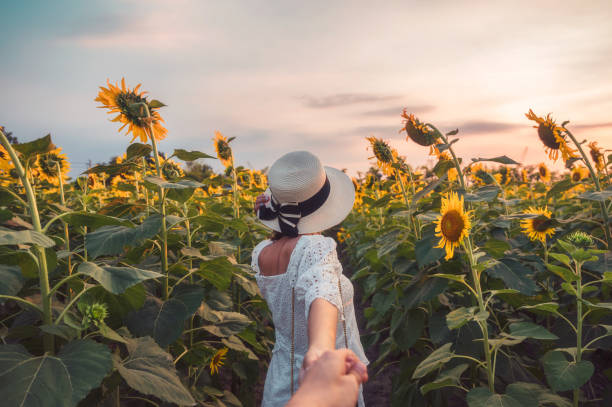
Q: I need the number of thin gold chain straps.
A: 2